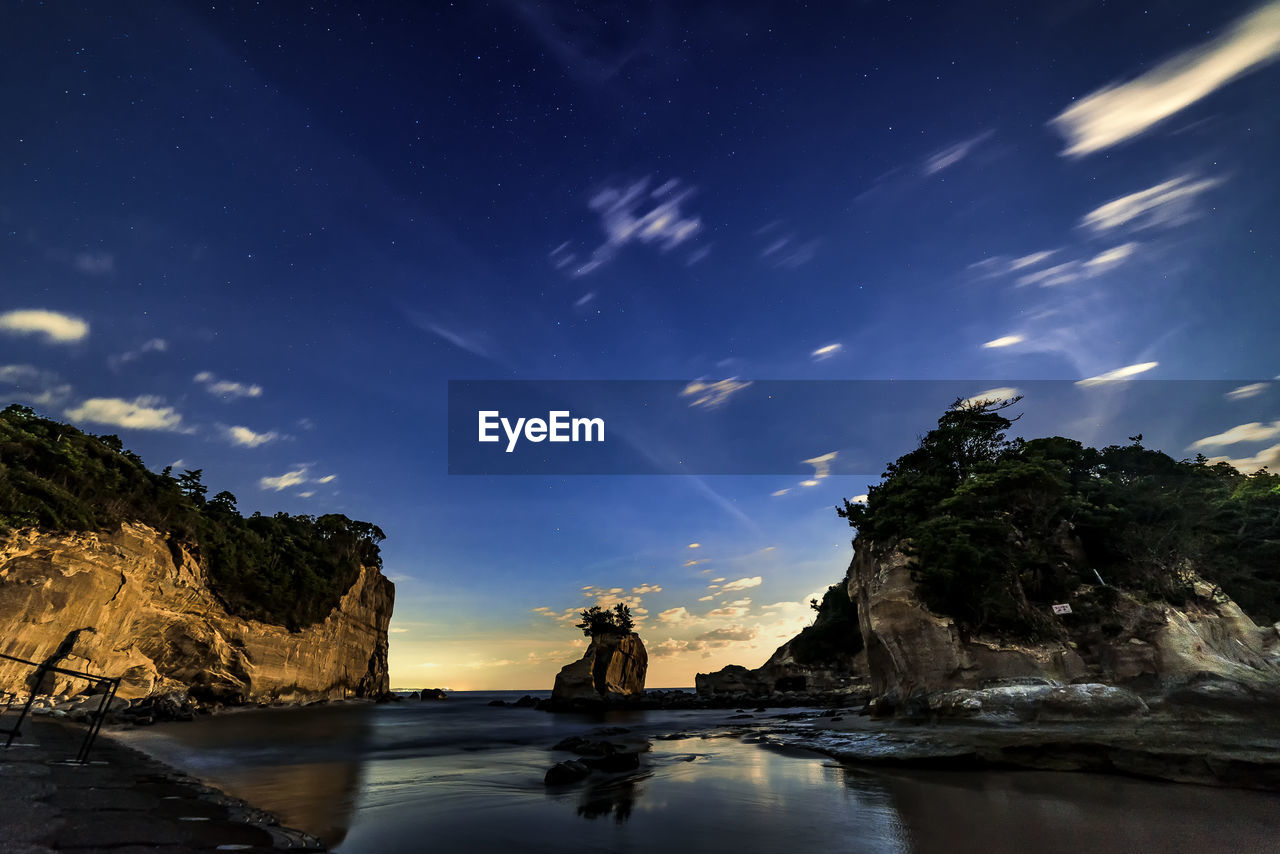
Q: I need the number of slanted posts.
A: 3